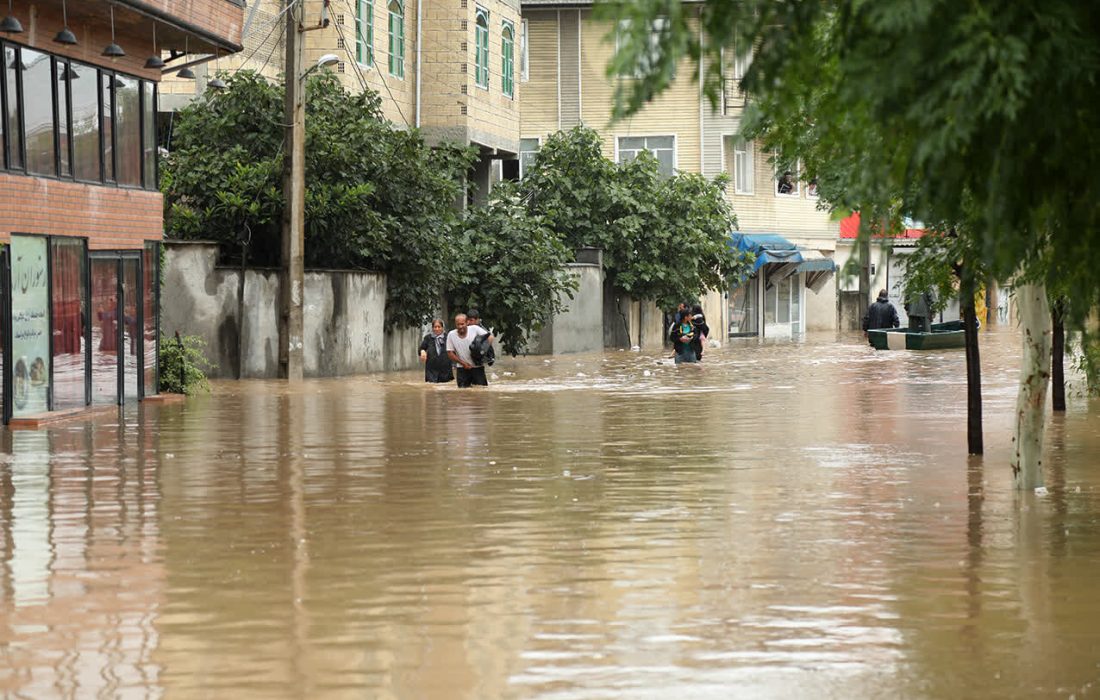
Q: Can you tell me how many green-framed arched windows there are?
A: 4